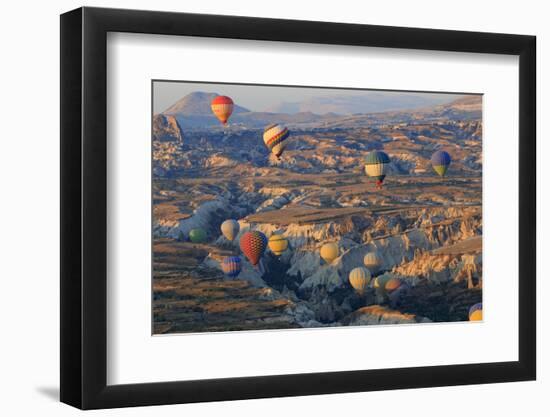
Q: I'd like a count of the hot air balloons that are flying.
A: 15